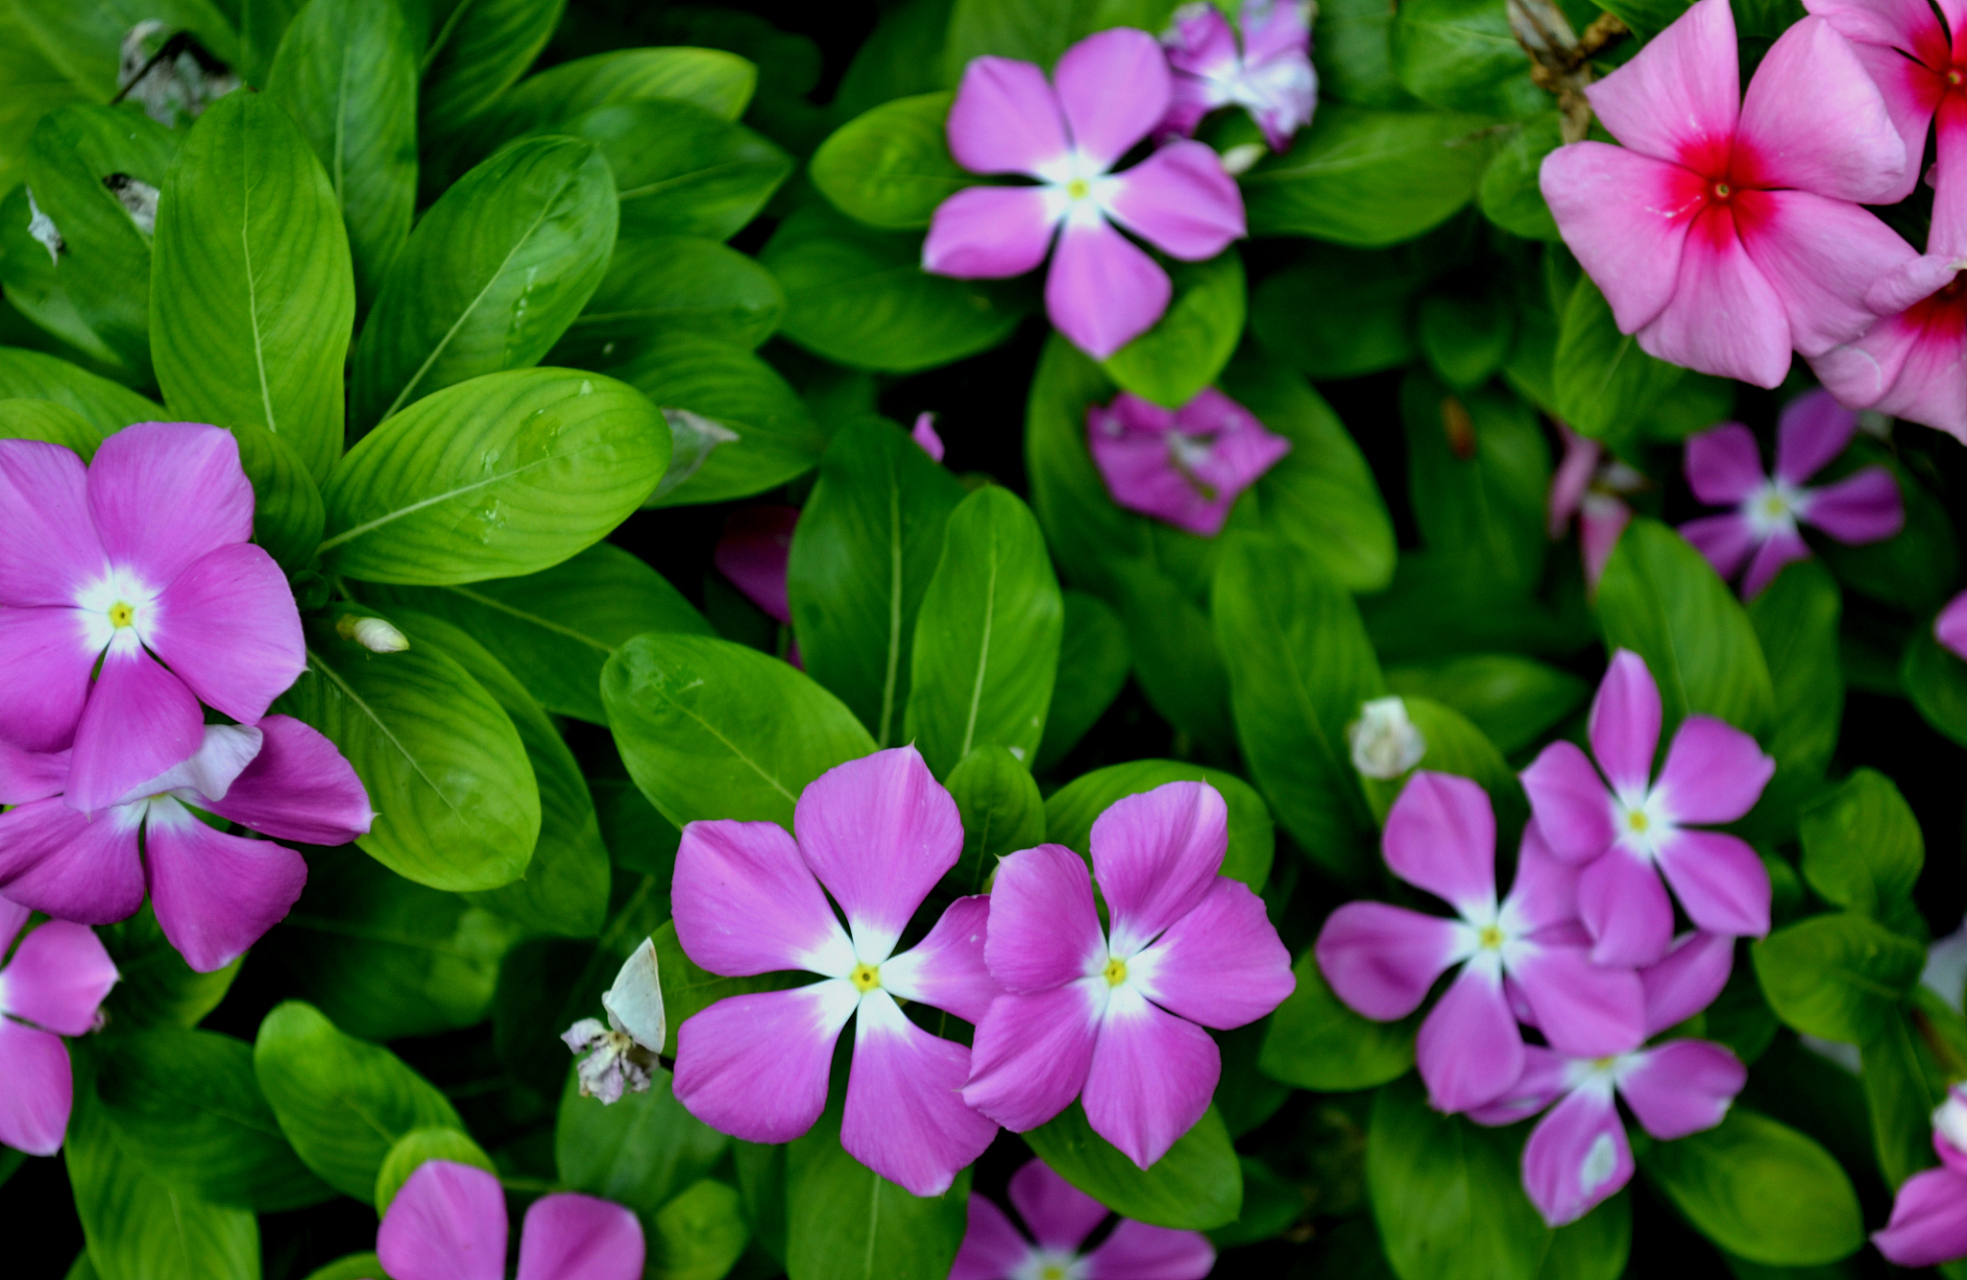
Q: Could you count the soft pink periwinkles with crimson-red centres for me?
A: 3